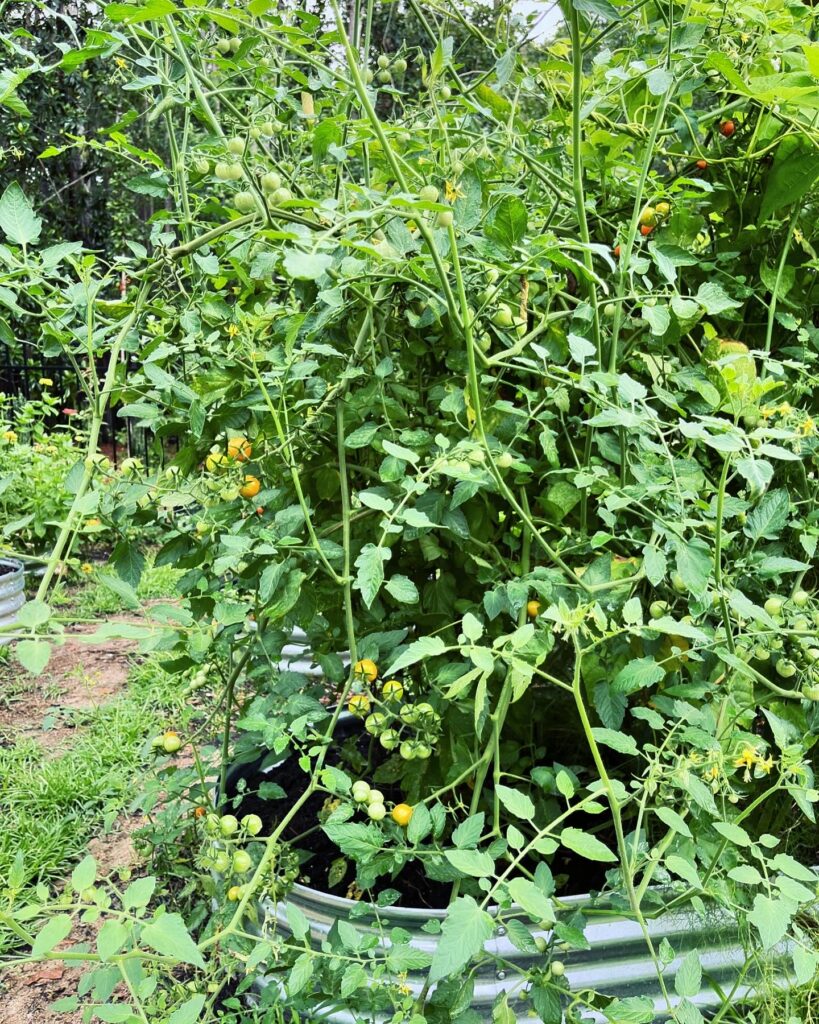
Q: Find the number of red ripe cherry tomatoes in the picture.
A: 4